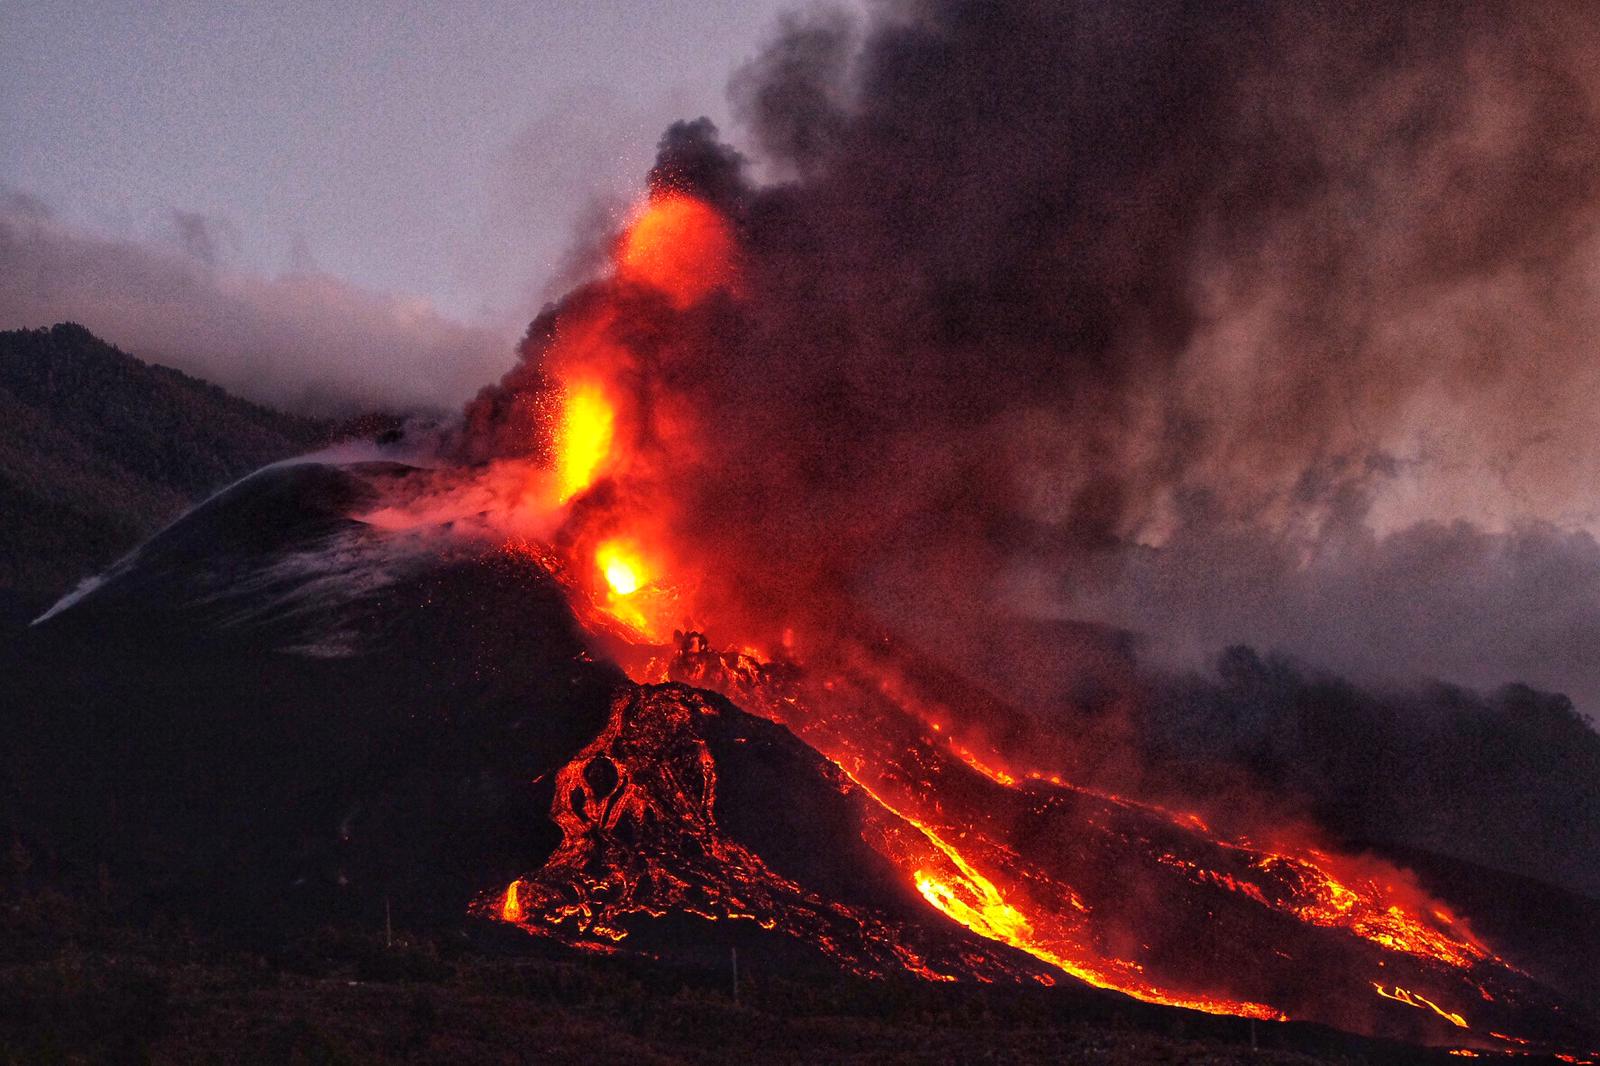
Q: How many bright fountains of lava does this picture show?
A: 3